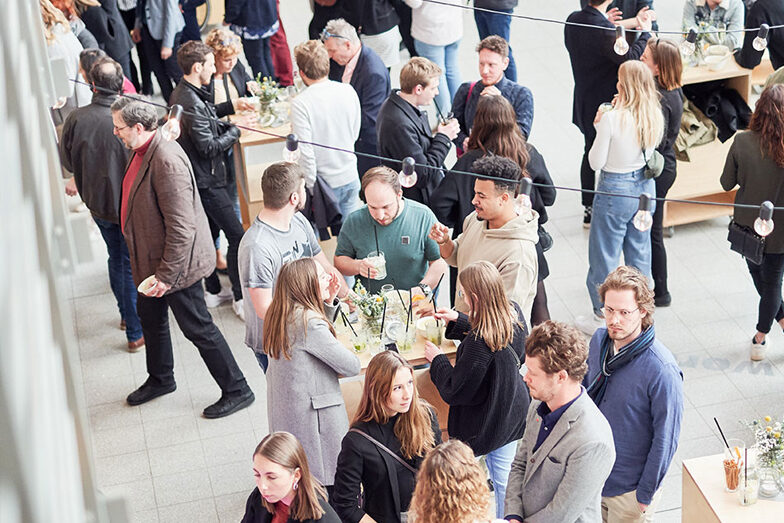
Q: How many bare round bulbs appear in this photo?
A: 9